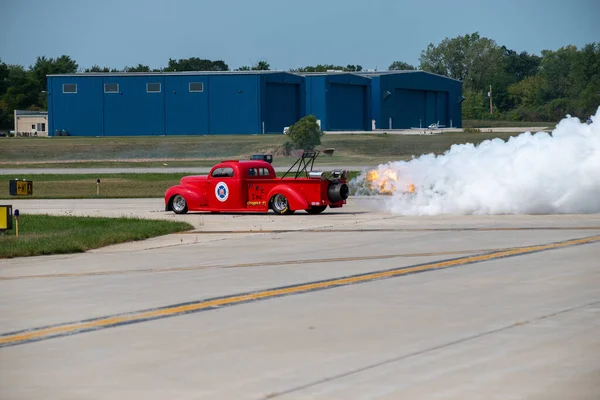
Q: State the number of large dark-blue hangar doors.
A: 3